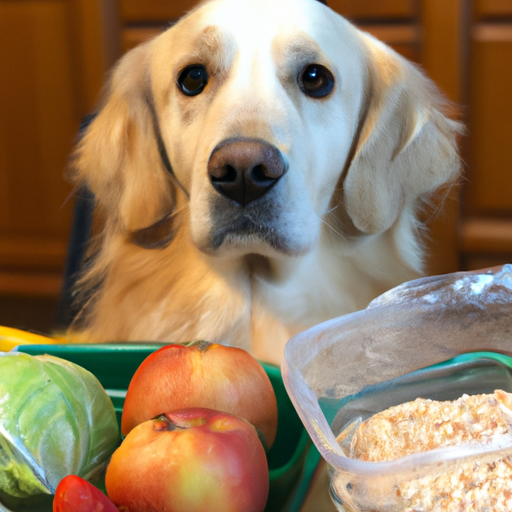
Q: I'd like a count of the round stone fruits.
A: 2